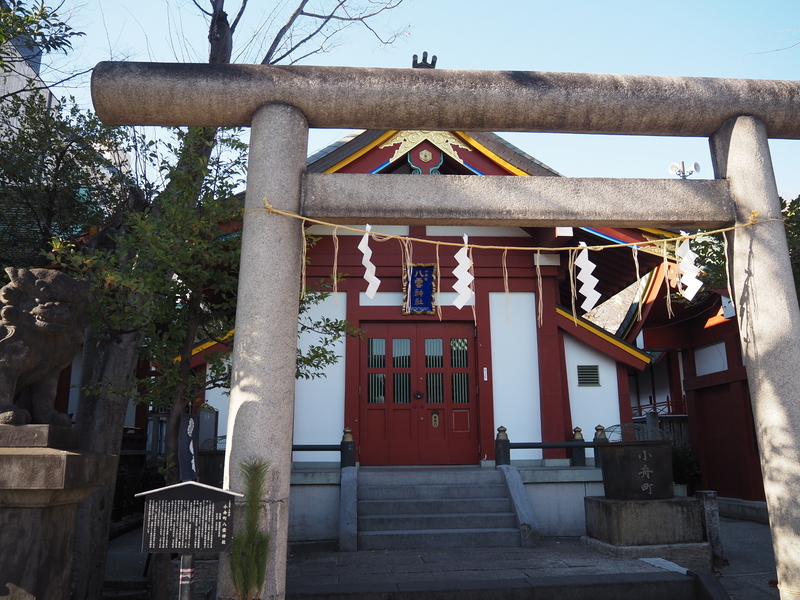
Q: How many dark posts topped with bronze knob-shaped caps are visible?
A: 4